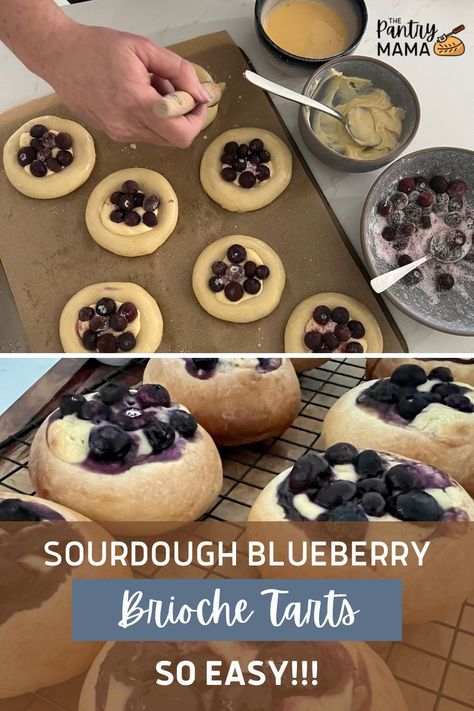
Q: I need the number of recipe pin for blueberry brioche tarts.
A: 1